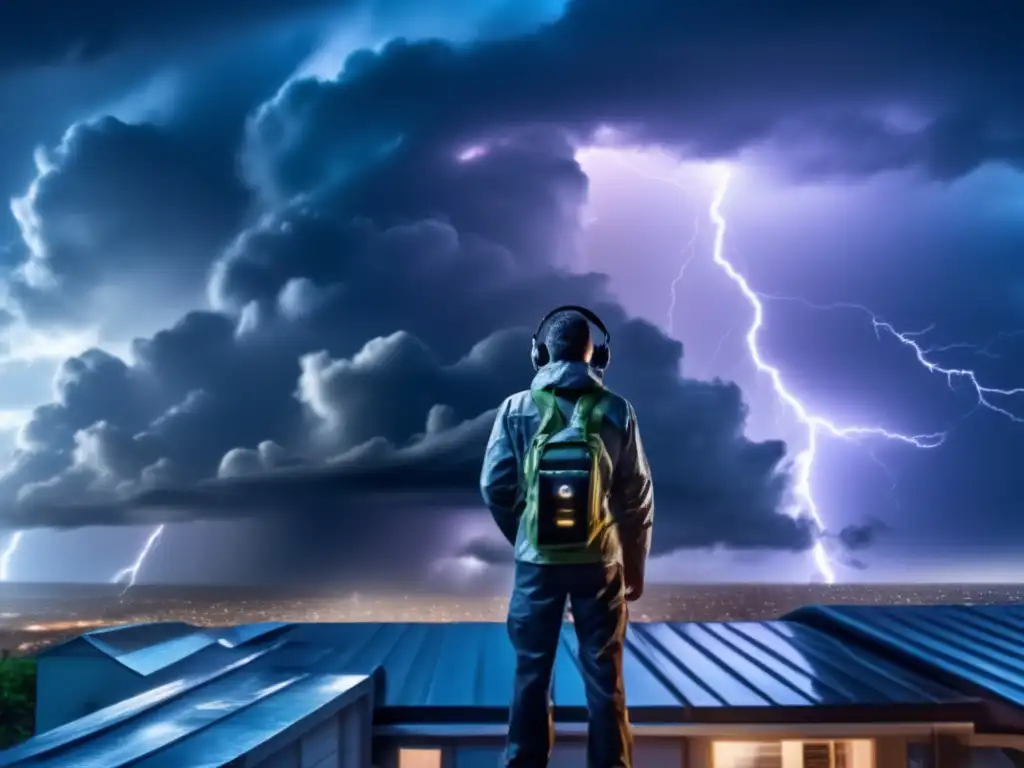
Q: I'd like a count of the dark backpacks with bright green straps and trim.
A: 1